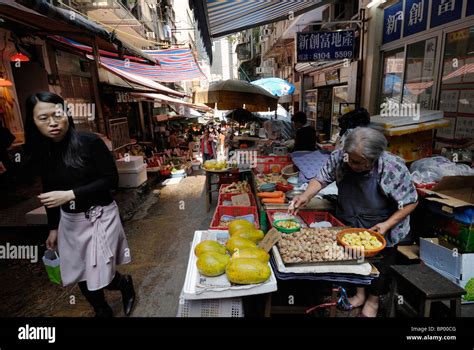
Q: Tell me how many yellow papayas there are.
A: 7